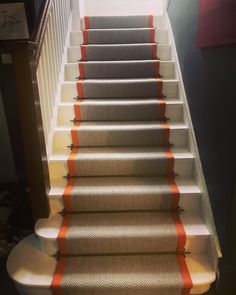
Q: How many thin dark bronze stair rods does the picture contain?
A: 10